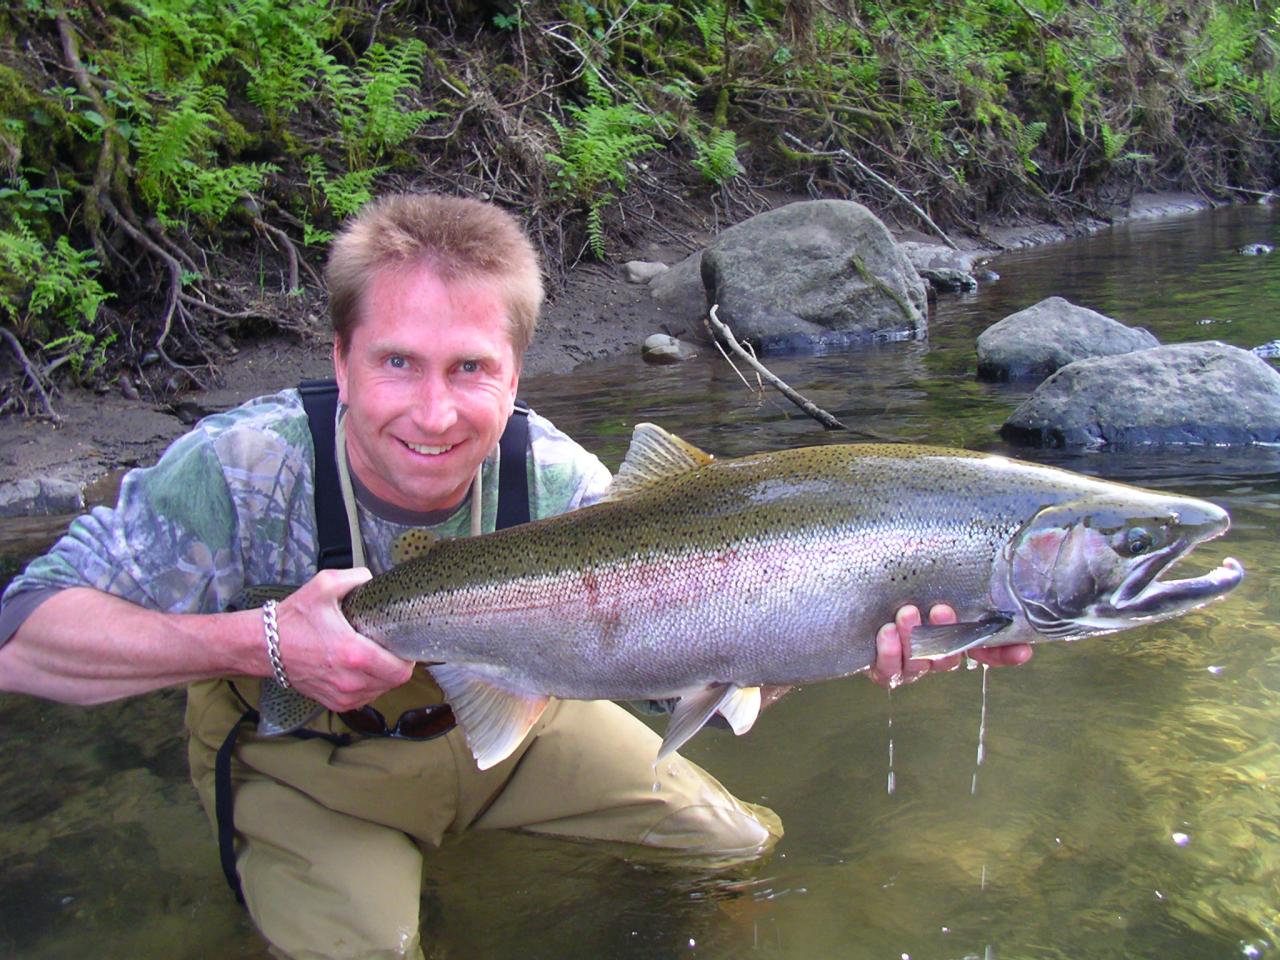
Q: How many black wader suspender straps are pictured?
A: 2